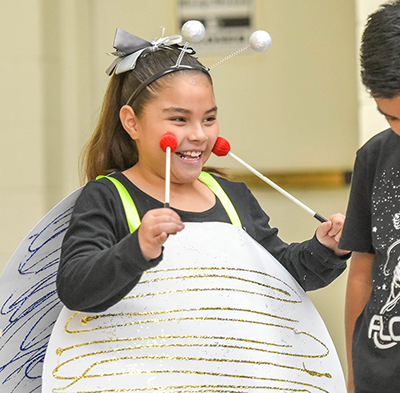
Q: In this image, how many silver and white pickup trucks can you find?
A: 0